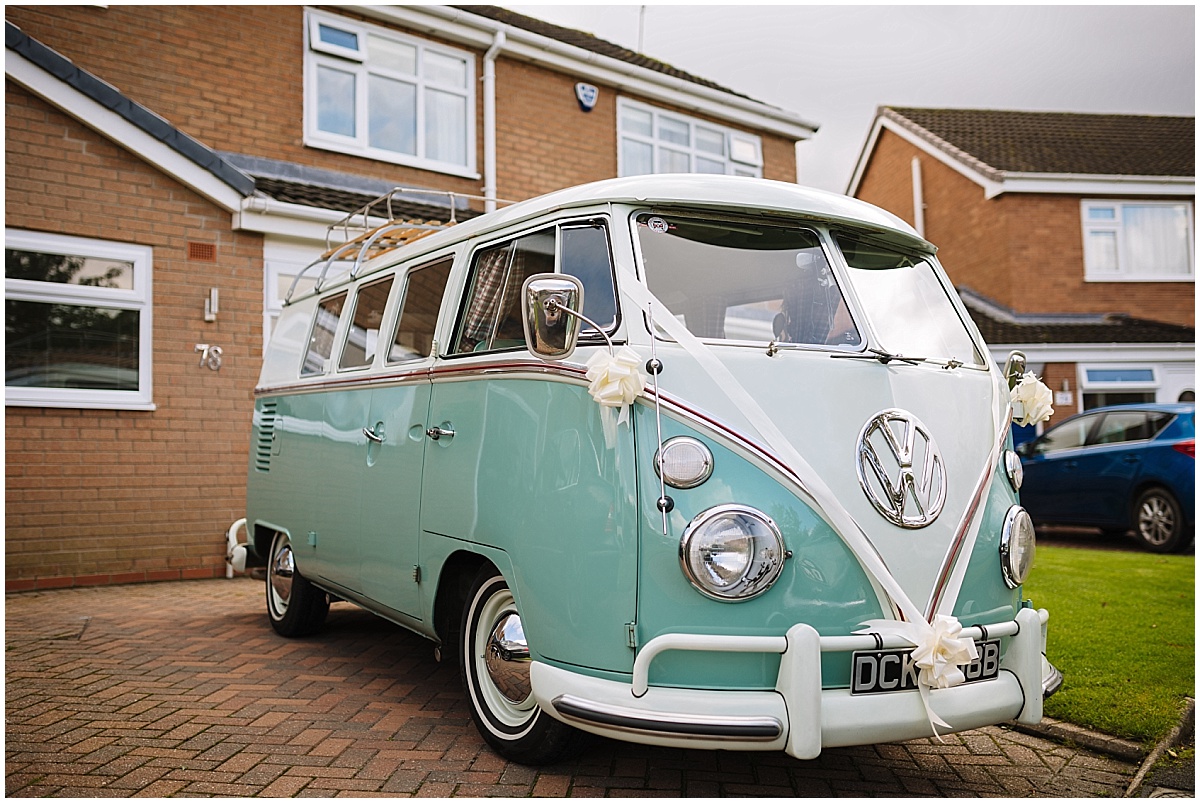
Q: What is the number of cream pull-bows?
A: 3